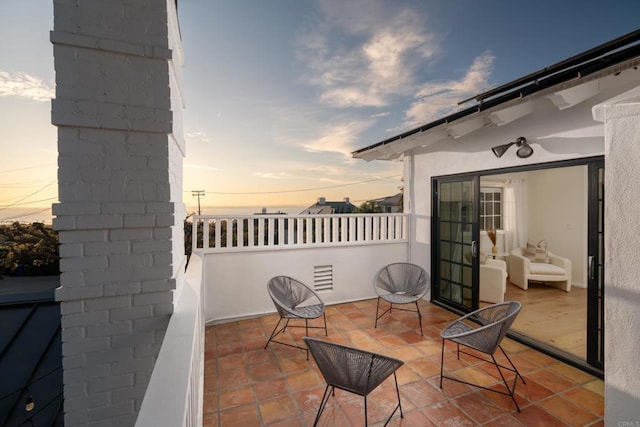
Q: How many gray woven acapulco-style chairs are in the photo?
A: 4